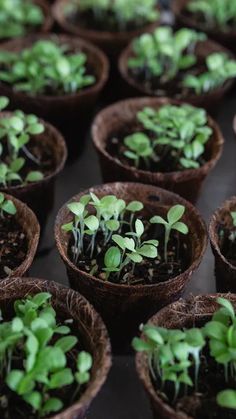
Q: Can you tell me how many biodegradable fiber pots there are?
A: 12